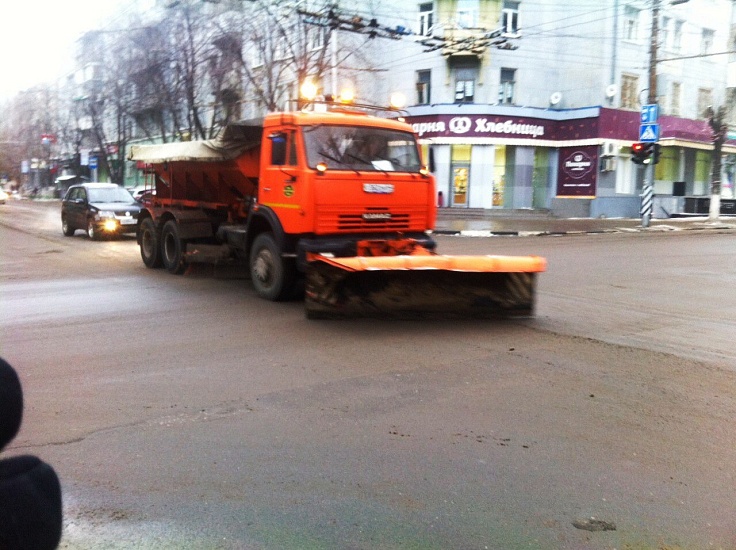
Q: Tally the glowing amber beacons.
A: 3